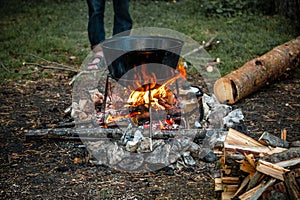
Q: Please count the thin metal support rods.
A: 3